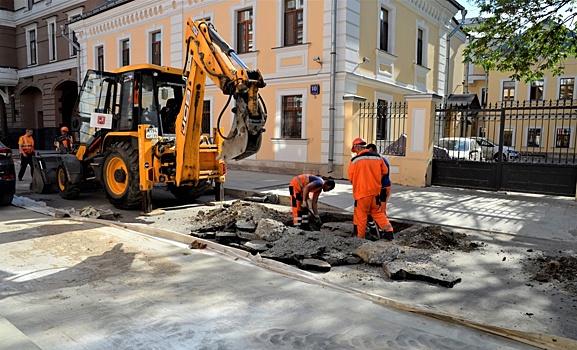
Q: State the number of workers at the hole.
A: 3